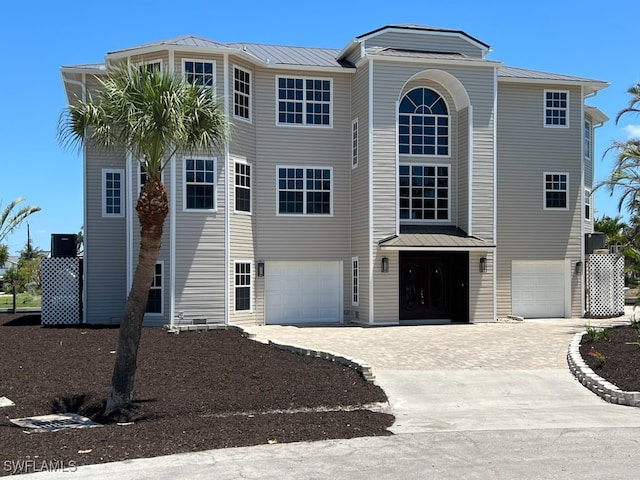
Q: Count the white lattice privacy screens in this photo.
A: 2